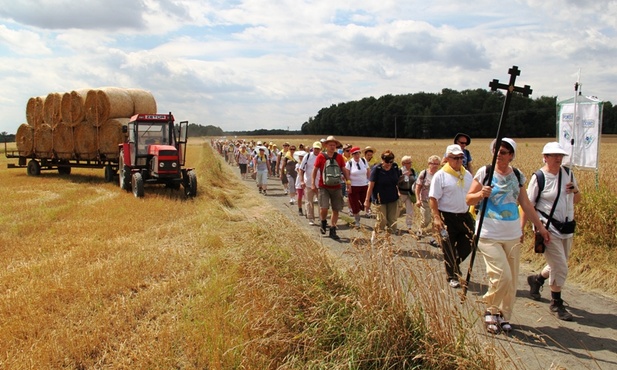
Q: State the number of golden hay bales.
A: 10